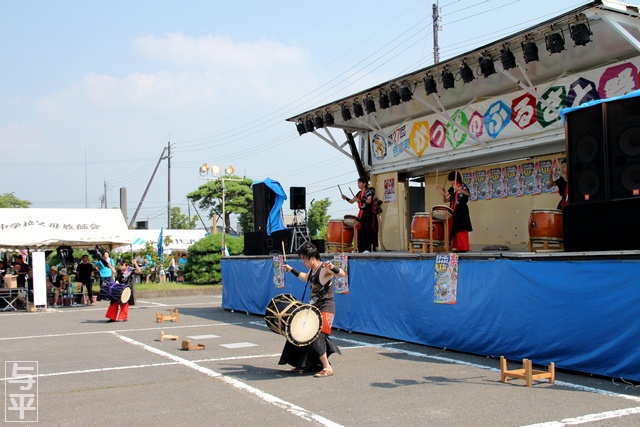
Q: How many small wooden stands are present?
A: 4